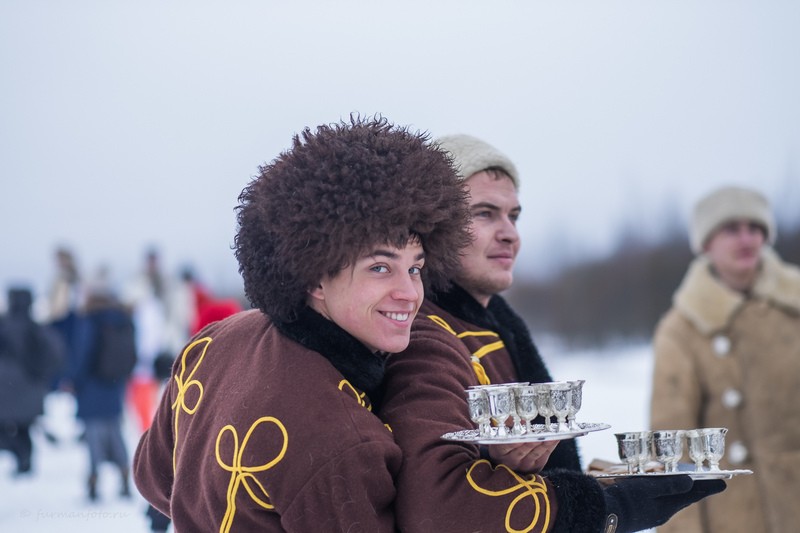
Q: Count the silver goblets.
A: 14